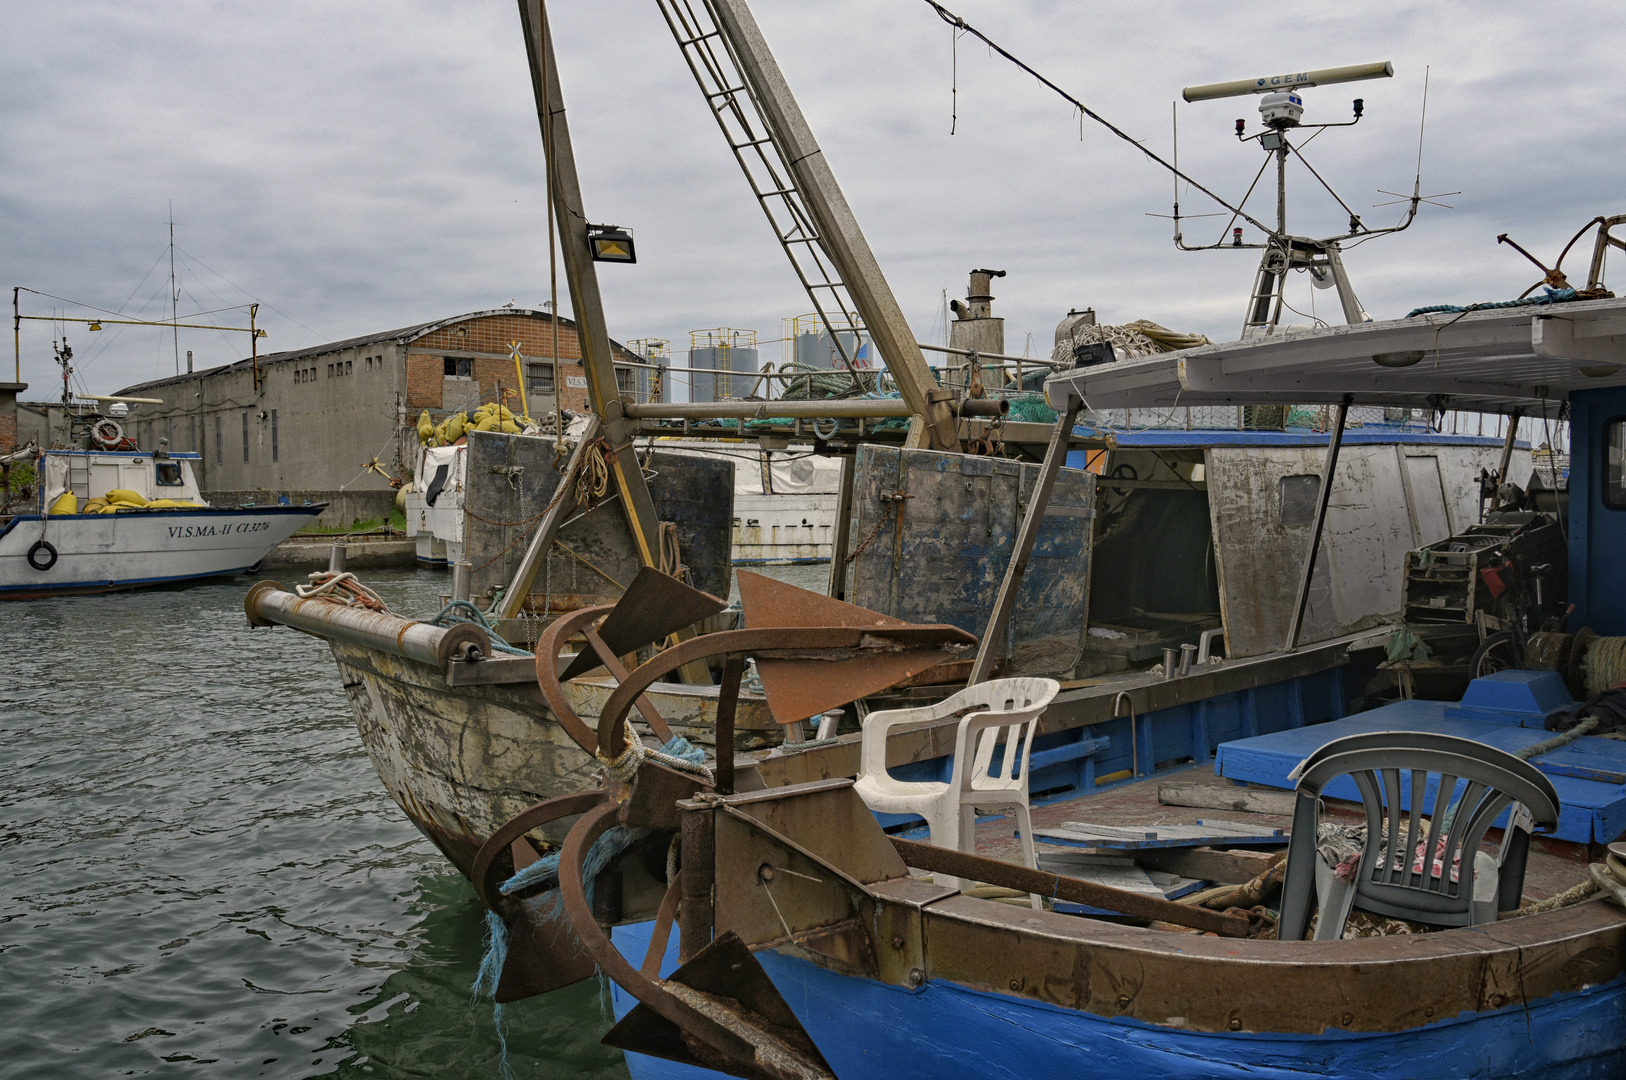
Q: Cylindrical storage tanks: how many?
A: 3